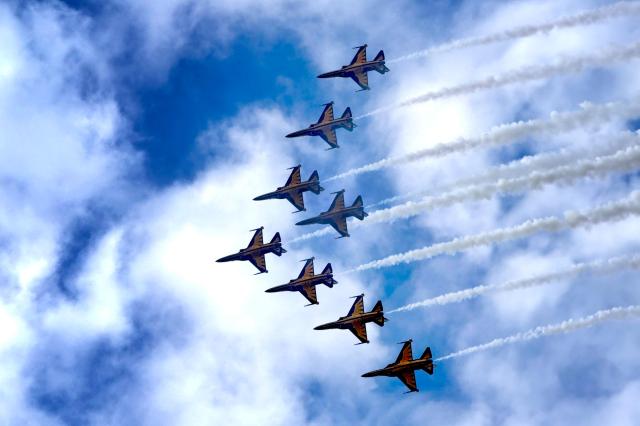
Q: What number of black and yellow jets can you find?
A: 8